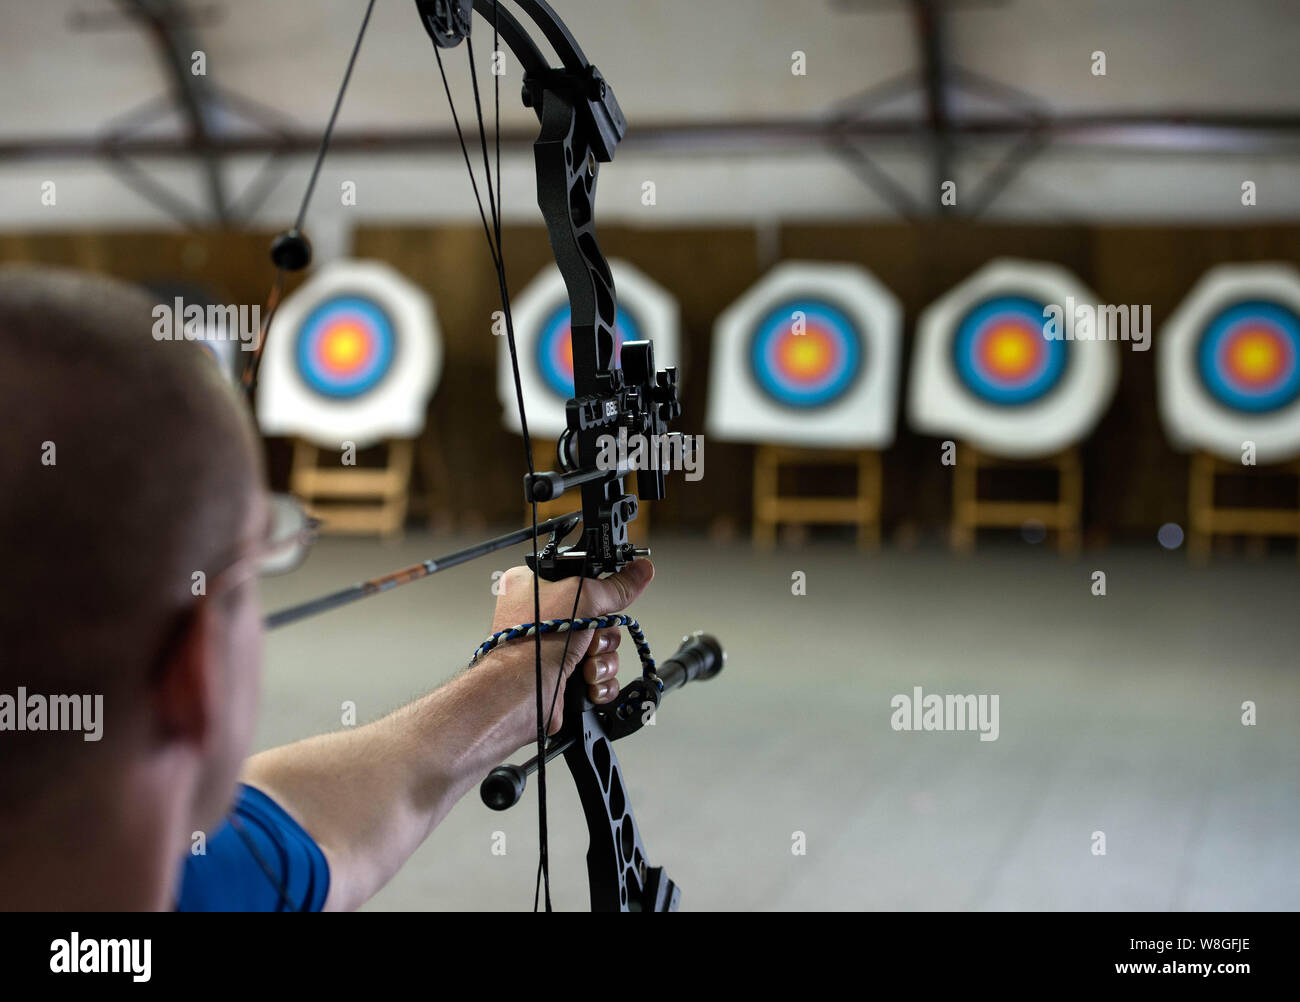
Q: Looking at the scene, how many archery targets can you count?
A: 5